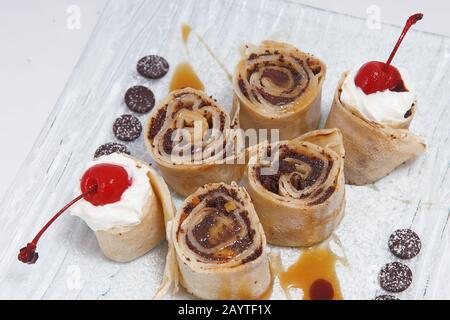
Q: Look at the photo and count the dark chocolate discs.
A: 7